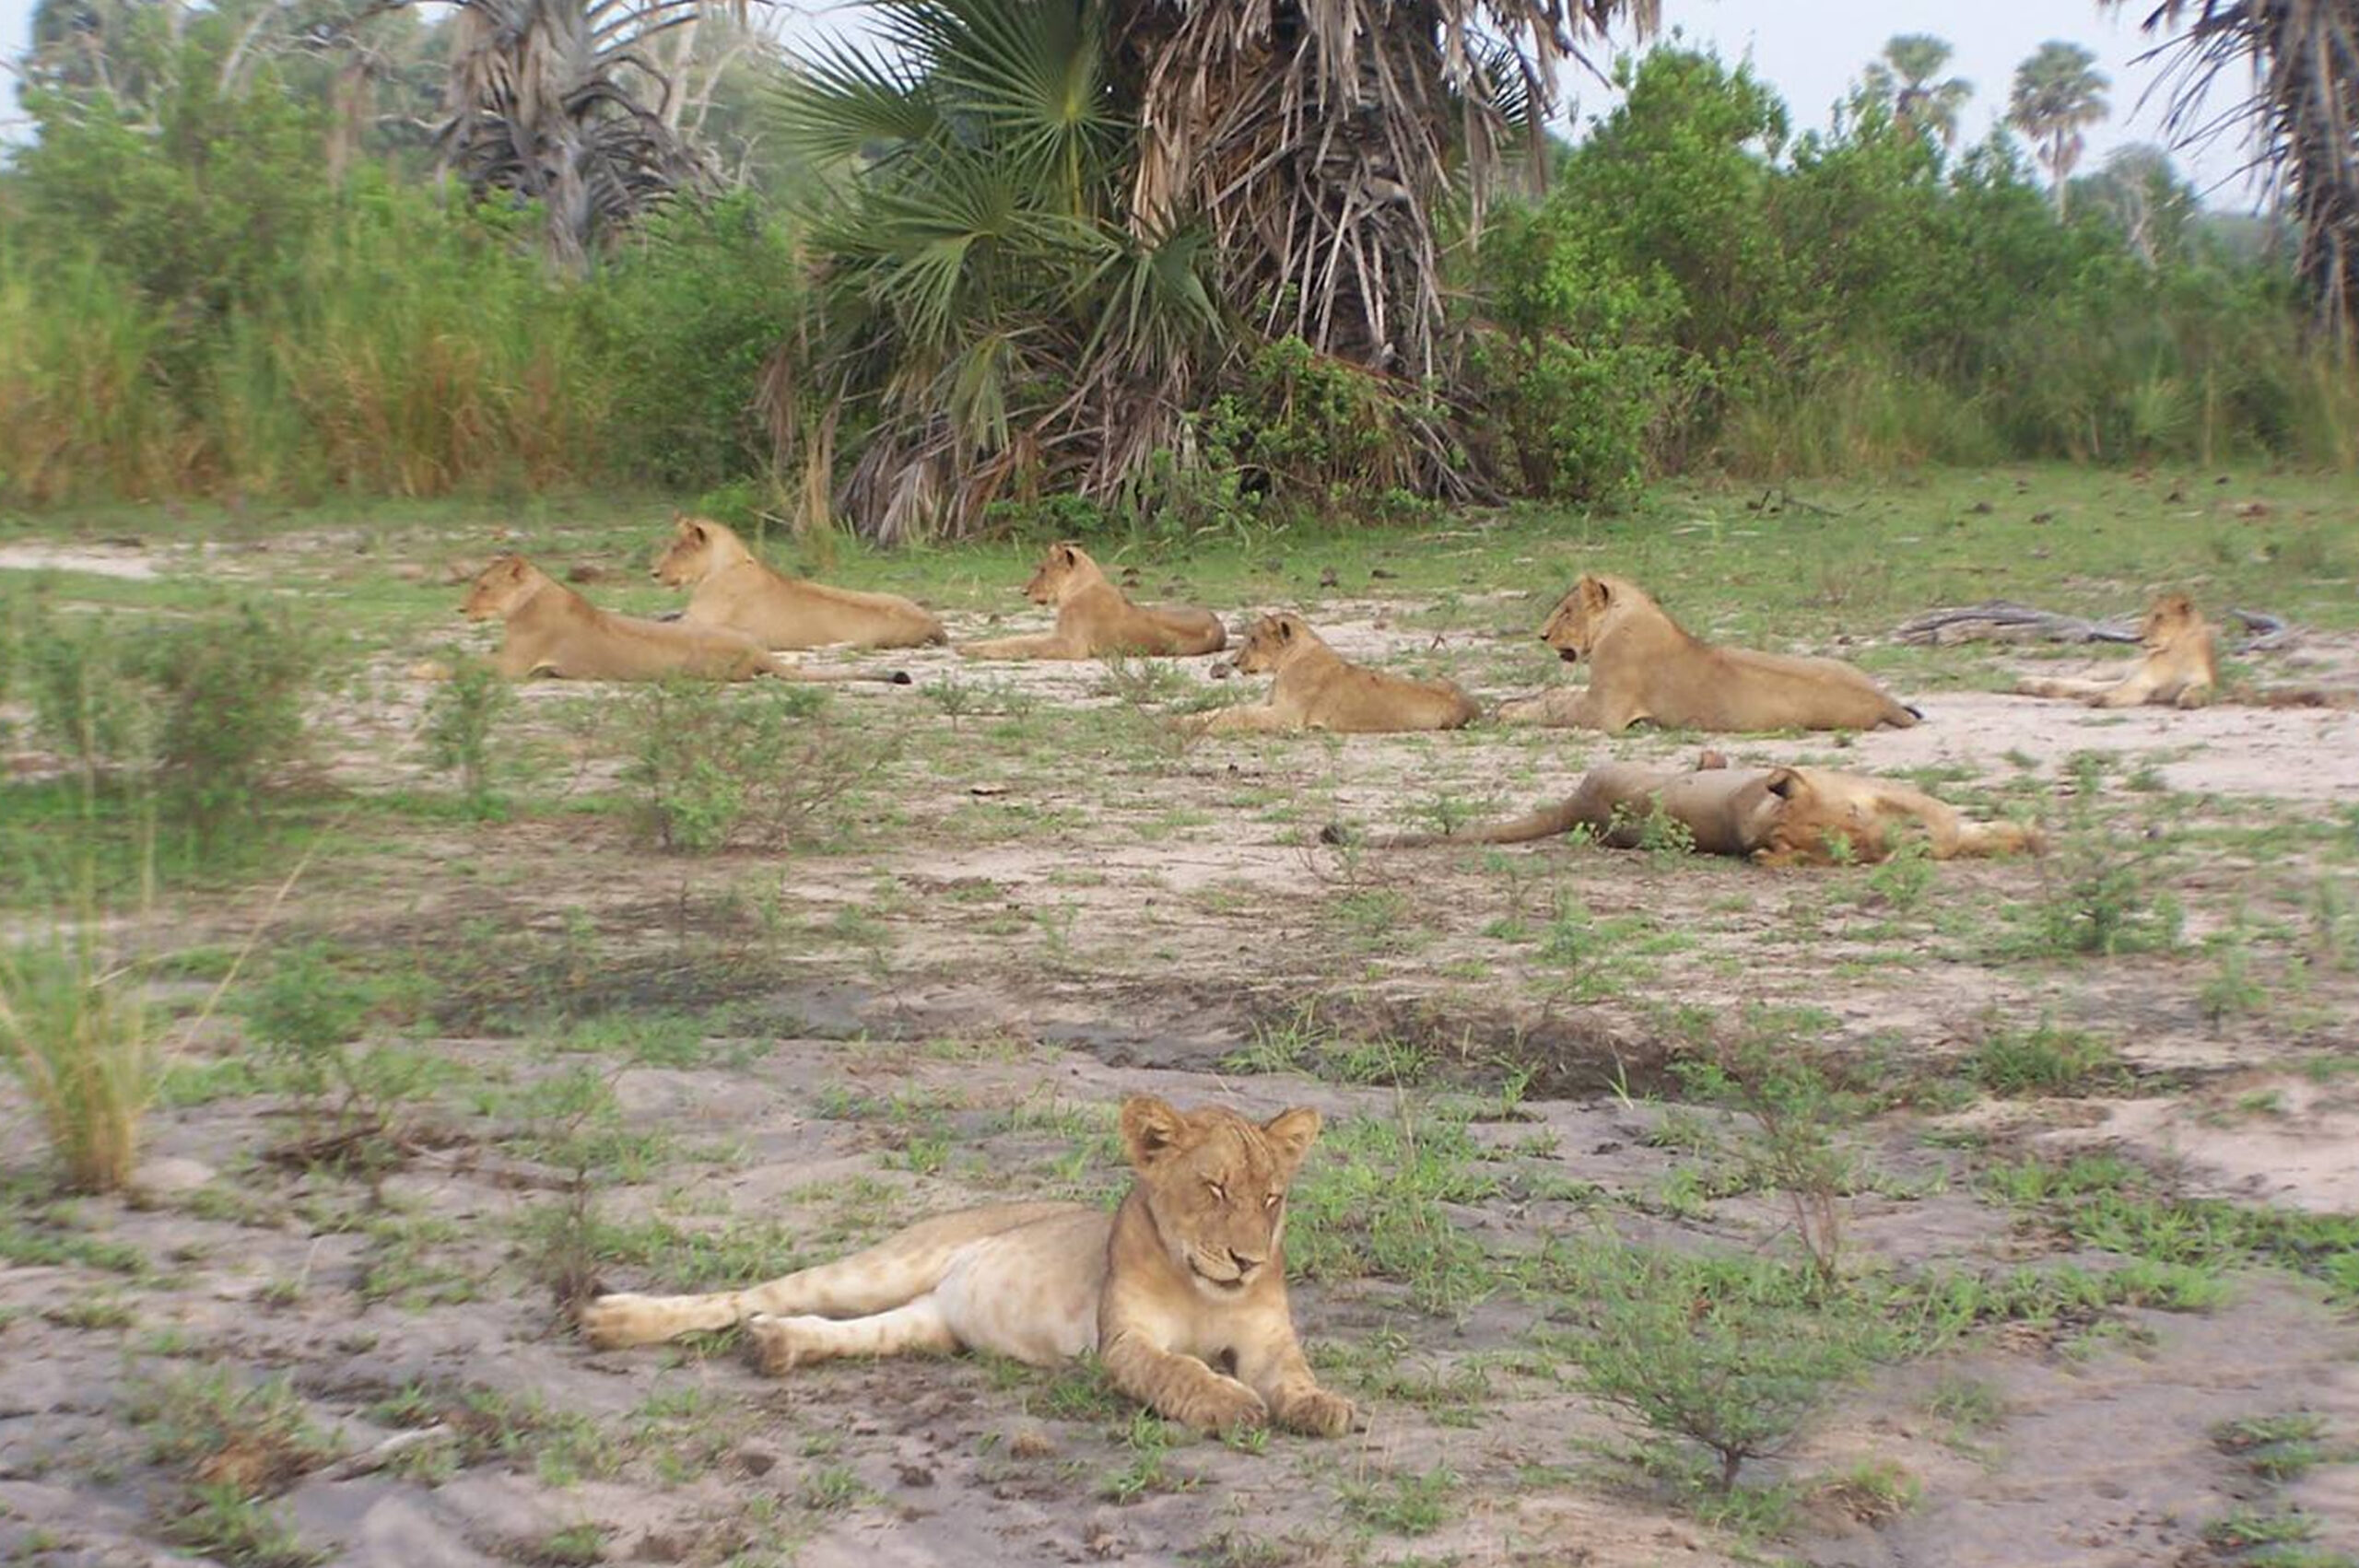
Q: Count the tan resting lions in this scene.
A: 8